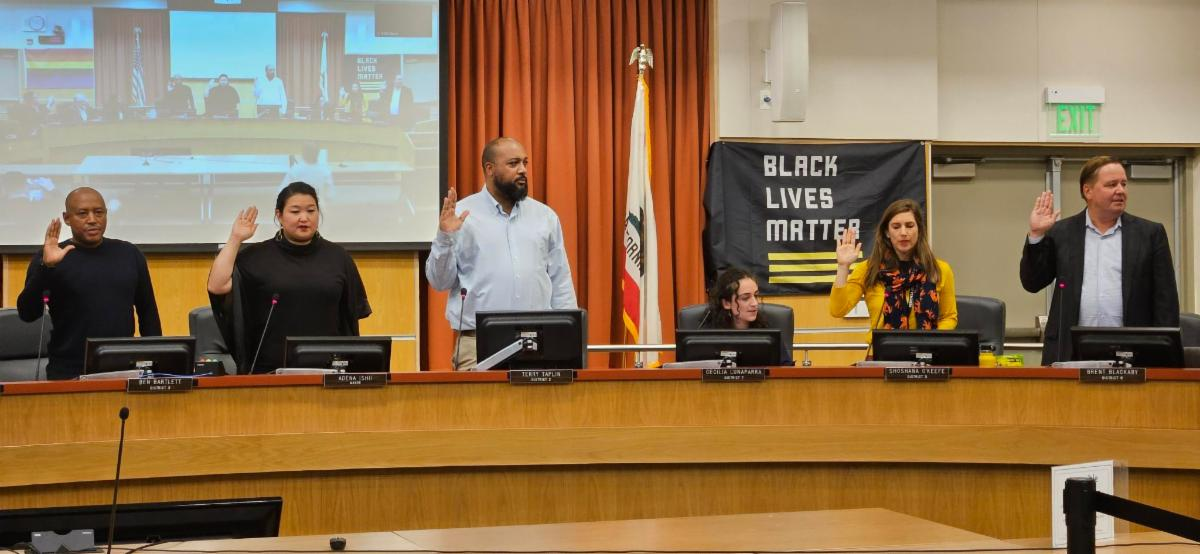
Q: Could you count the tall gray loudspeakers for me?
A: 1